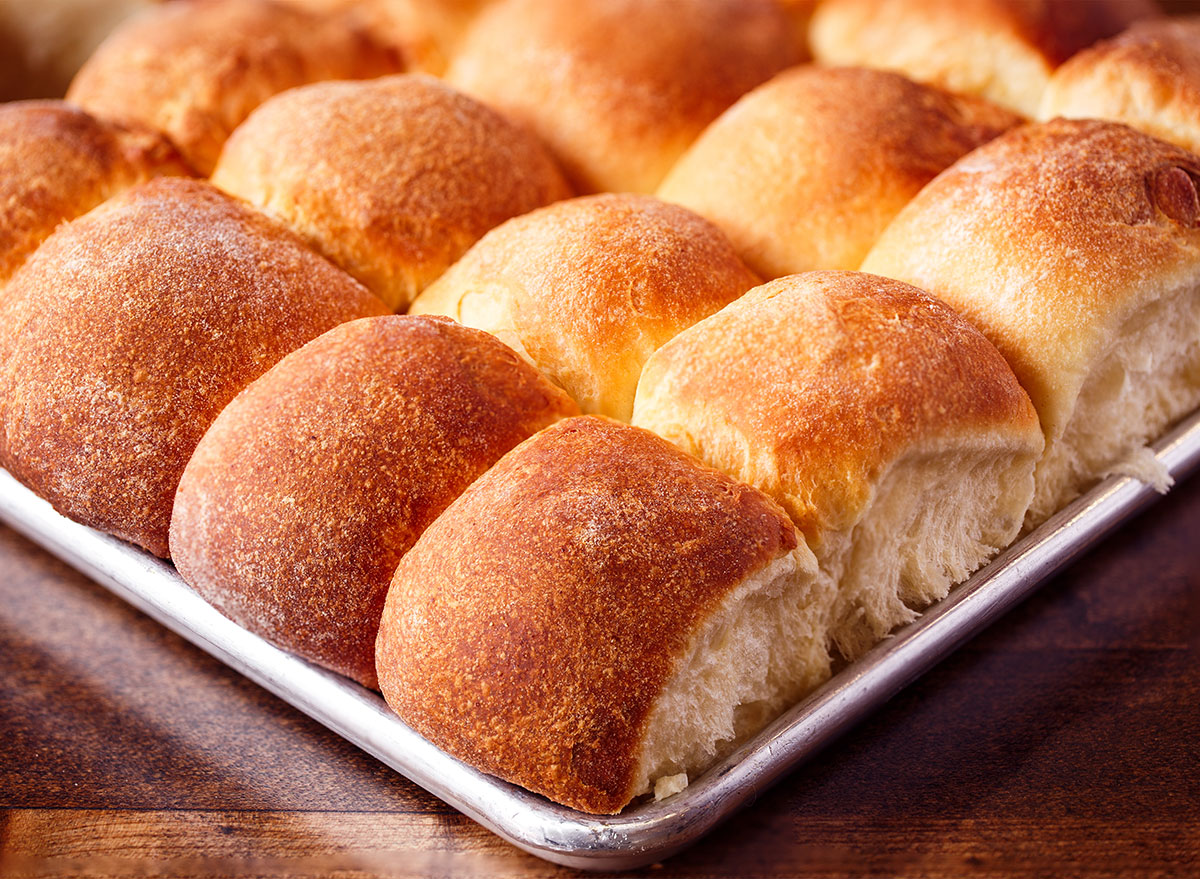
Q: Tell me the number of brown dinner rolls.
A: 14